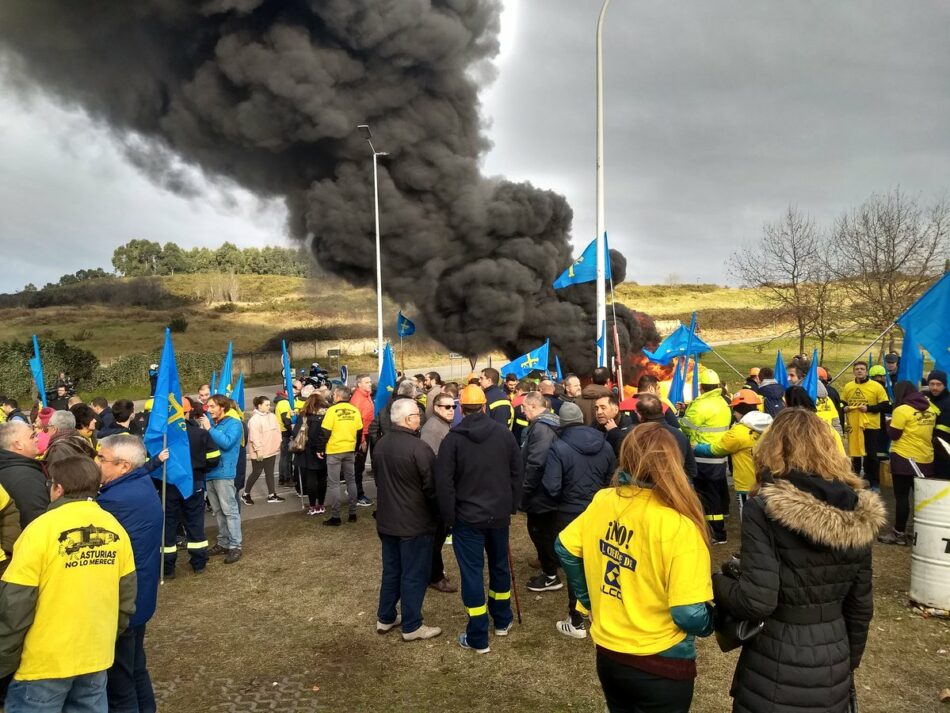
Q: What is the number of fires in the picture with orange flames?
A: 1